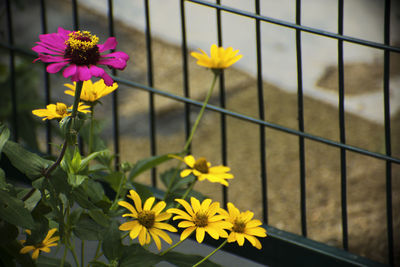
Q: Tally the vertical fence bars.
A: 11